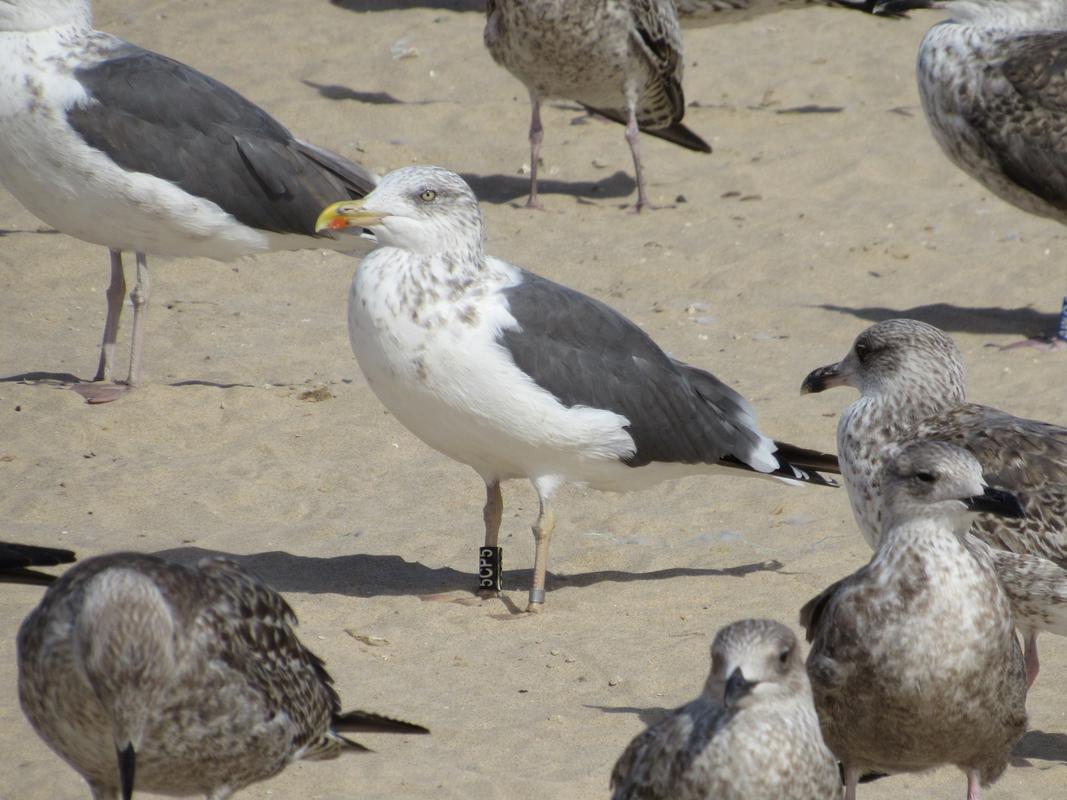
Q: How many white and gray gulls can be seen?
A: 2